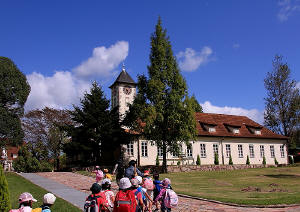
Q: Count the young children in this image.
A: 12